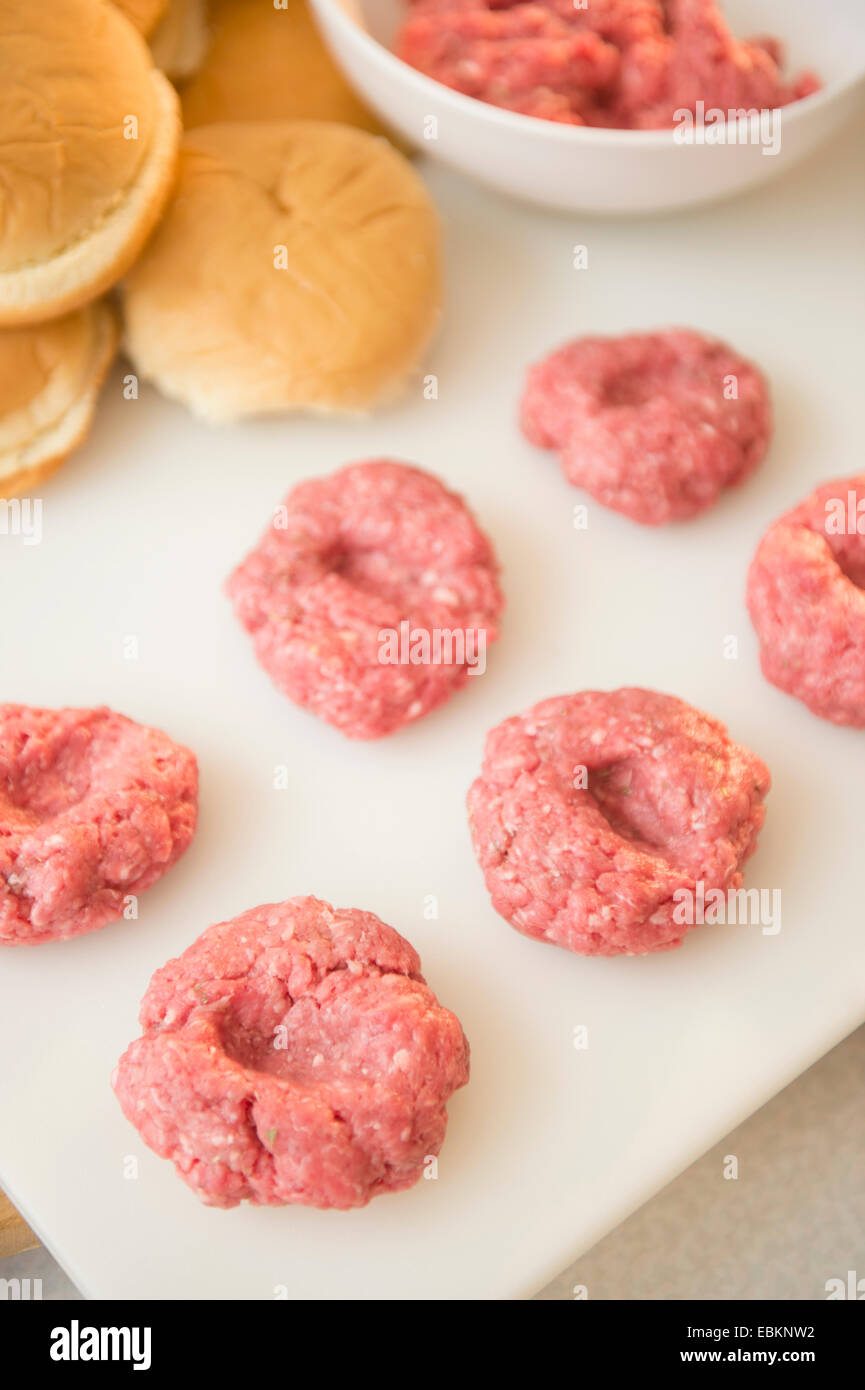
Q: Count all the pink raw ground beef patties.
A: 6